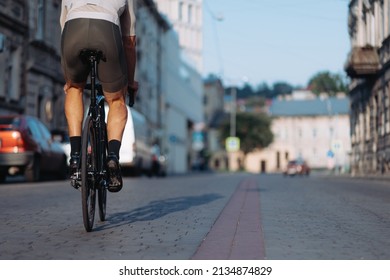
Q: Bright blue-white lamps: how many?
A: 0